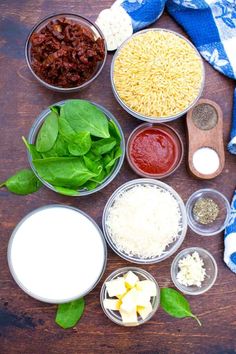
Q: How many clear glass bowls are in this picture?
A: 9